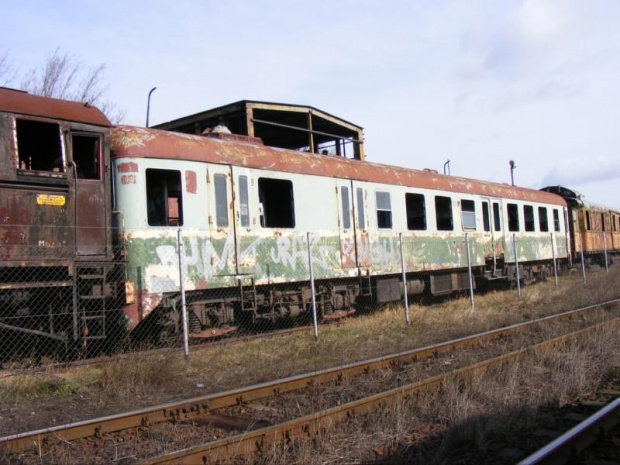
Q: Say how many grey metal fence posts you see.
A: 8